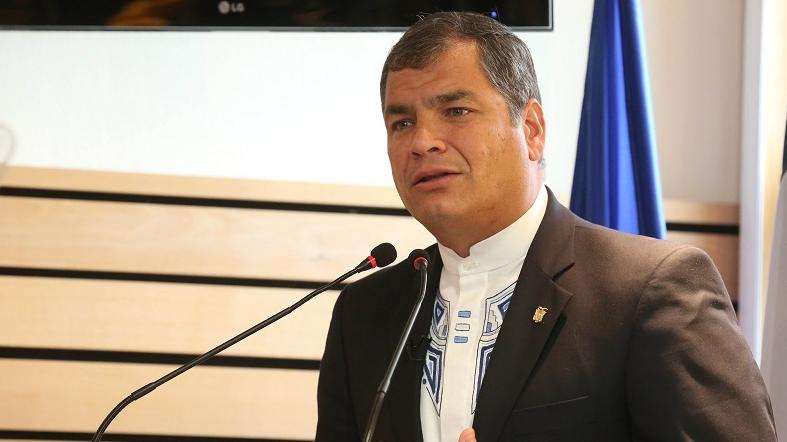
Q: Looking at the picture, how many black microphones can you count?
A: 2